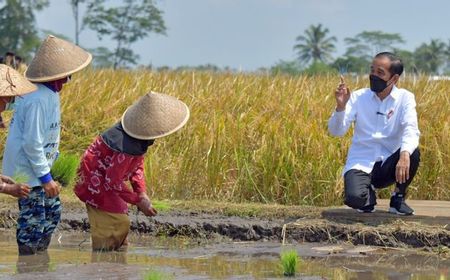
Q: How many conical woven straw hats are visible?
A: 3